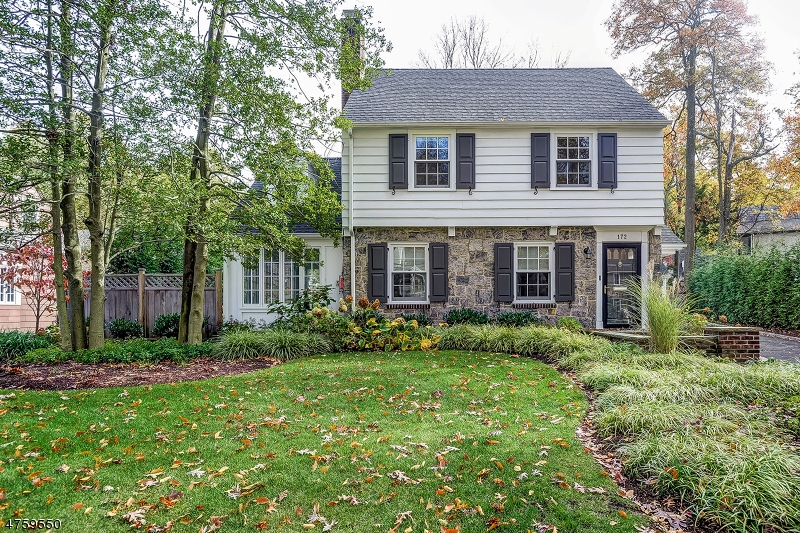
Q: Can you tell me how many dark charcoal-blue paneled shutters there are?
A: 8